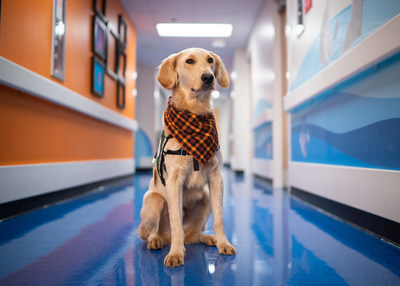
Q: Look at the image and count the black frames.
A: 7